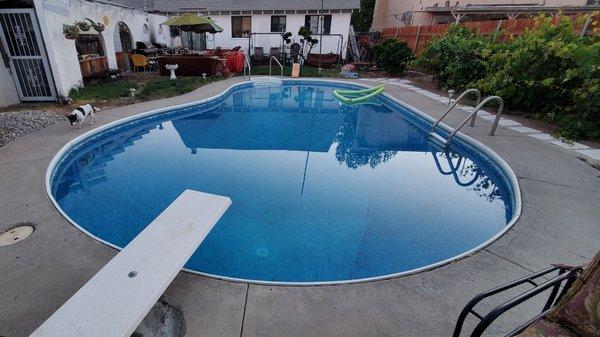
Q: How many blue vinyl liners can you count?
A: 1